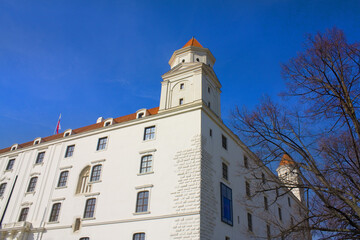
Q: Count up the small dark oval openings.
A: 2